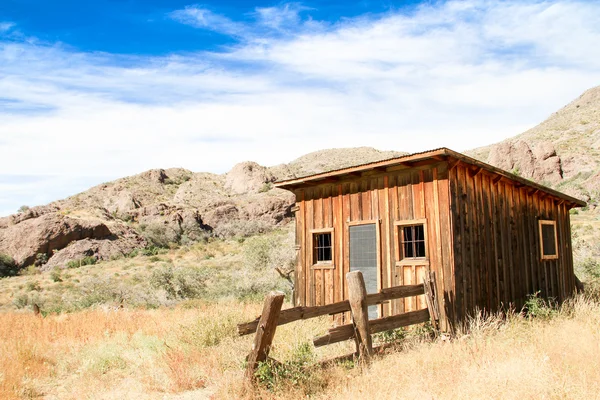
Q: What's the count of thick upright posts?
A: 3